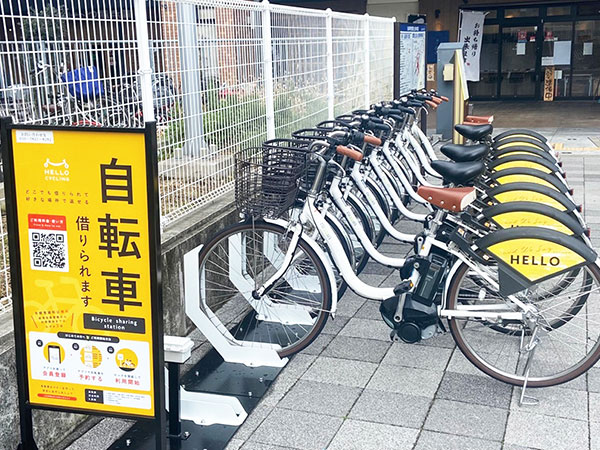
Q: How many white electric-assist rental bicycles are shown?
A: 8